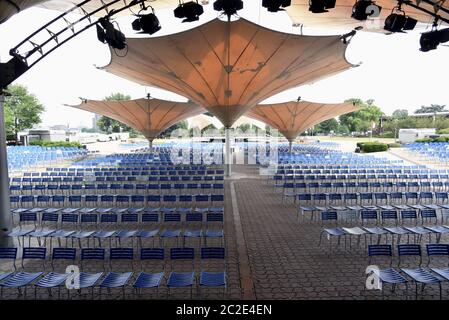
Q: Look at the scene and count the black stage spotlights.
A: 9